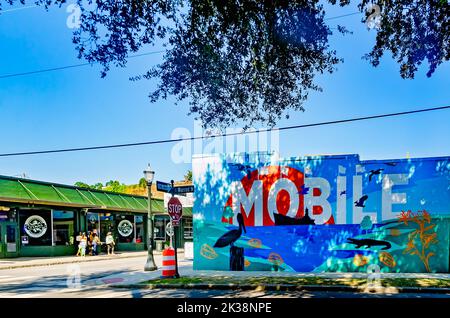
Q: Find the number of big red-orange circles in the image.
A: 1